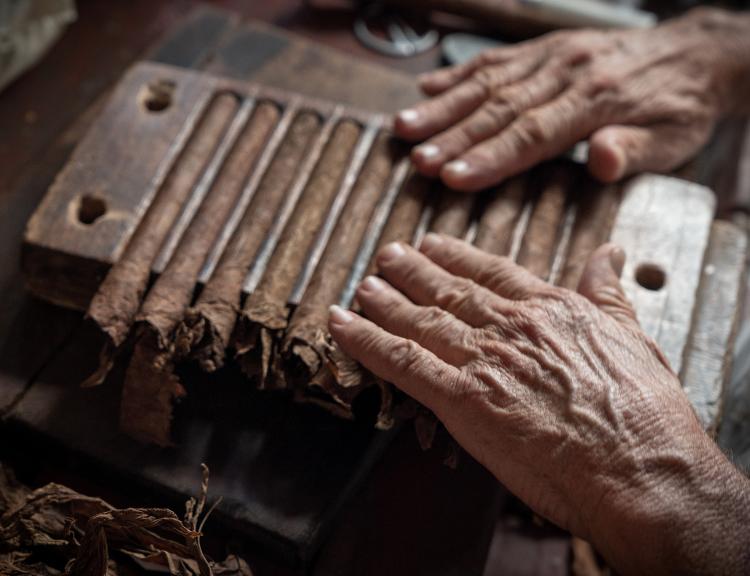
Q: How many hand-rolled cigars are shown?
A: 10